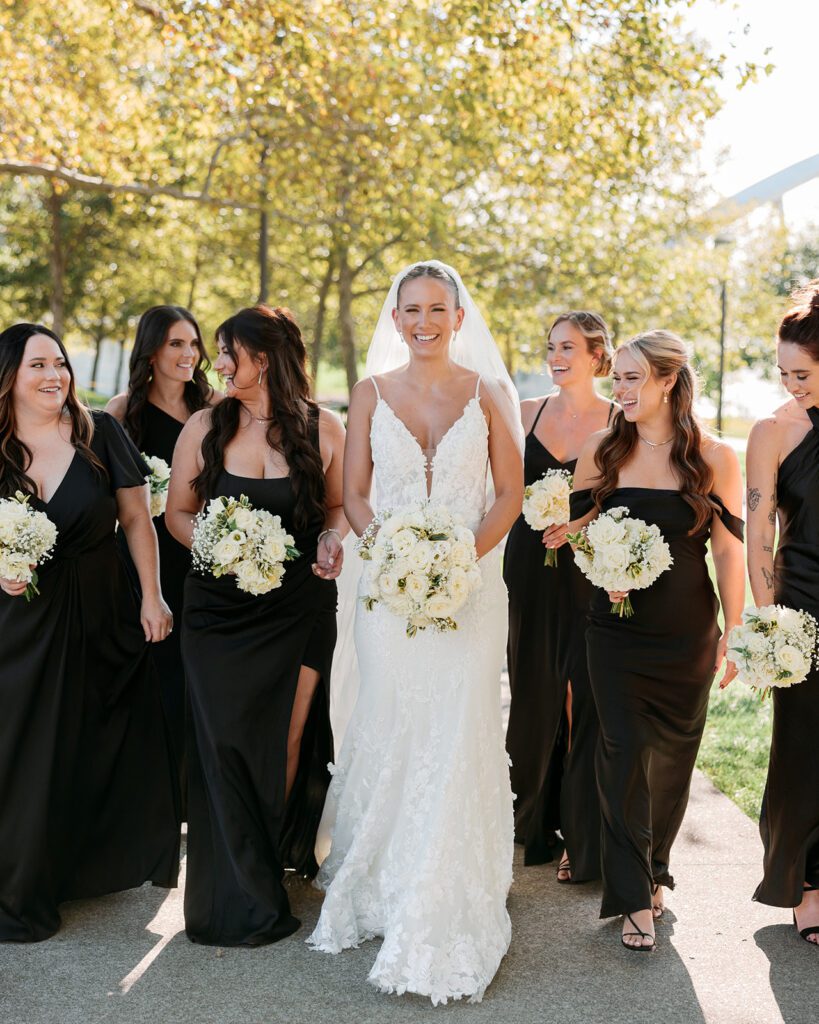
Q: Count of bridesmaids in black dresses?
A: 6